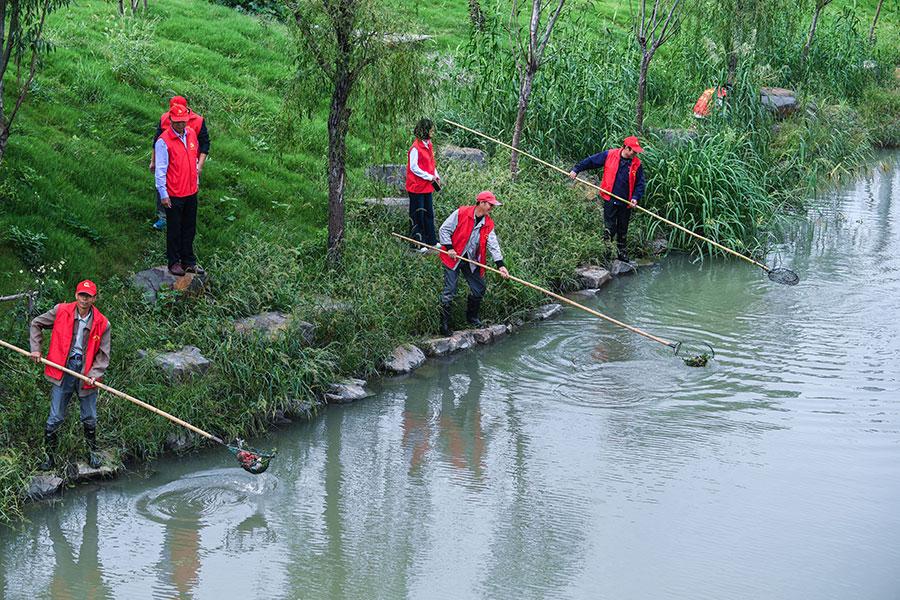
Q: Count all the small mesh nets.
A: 3